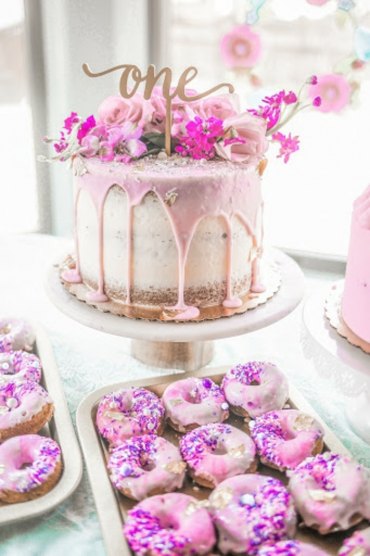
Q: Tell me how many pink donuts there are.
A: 15